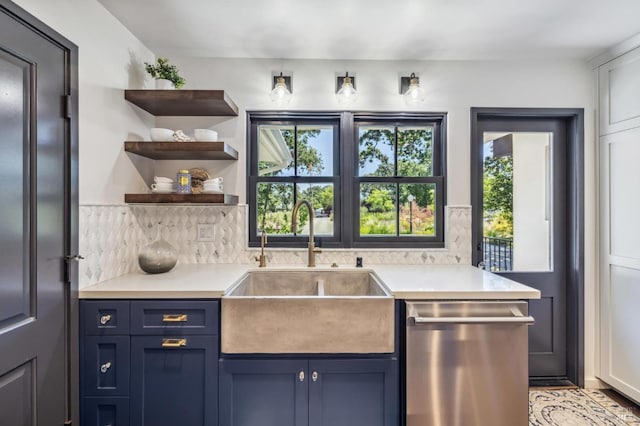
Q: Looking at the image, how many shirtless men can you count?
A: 0